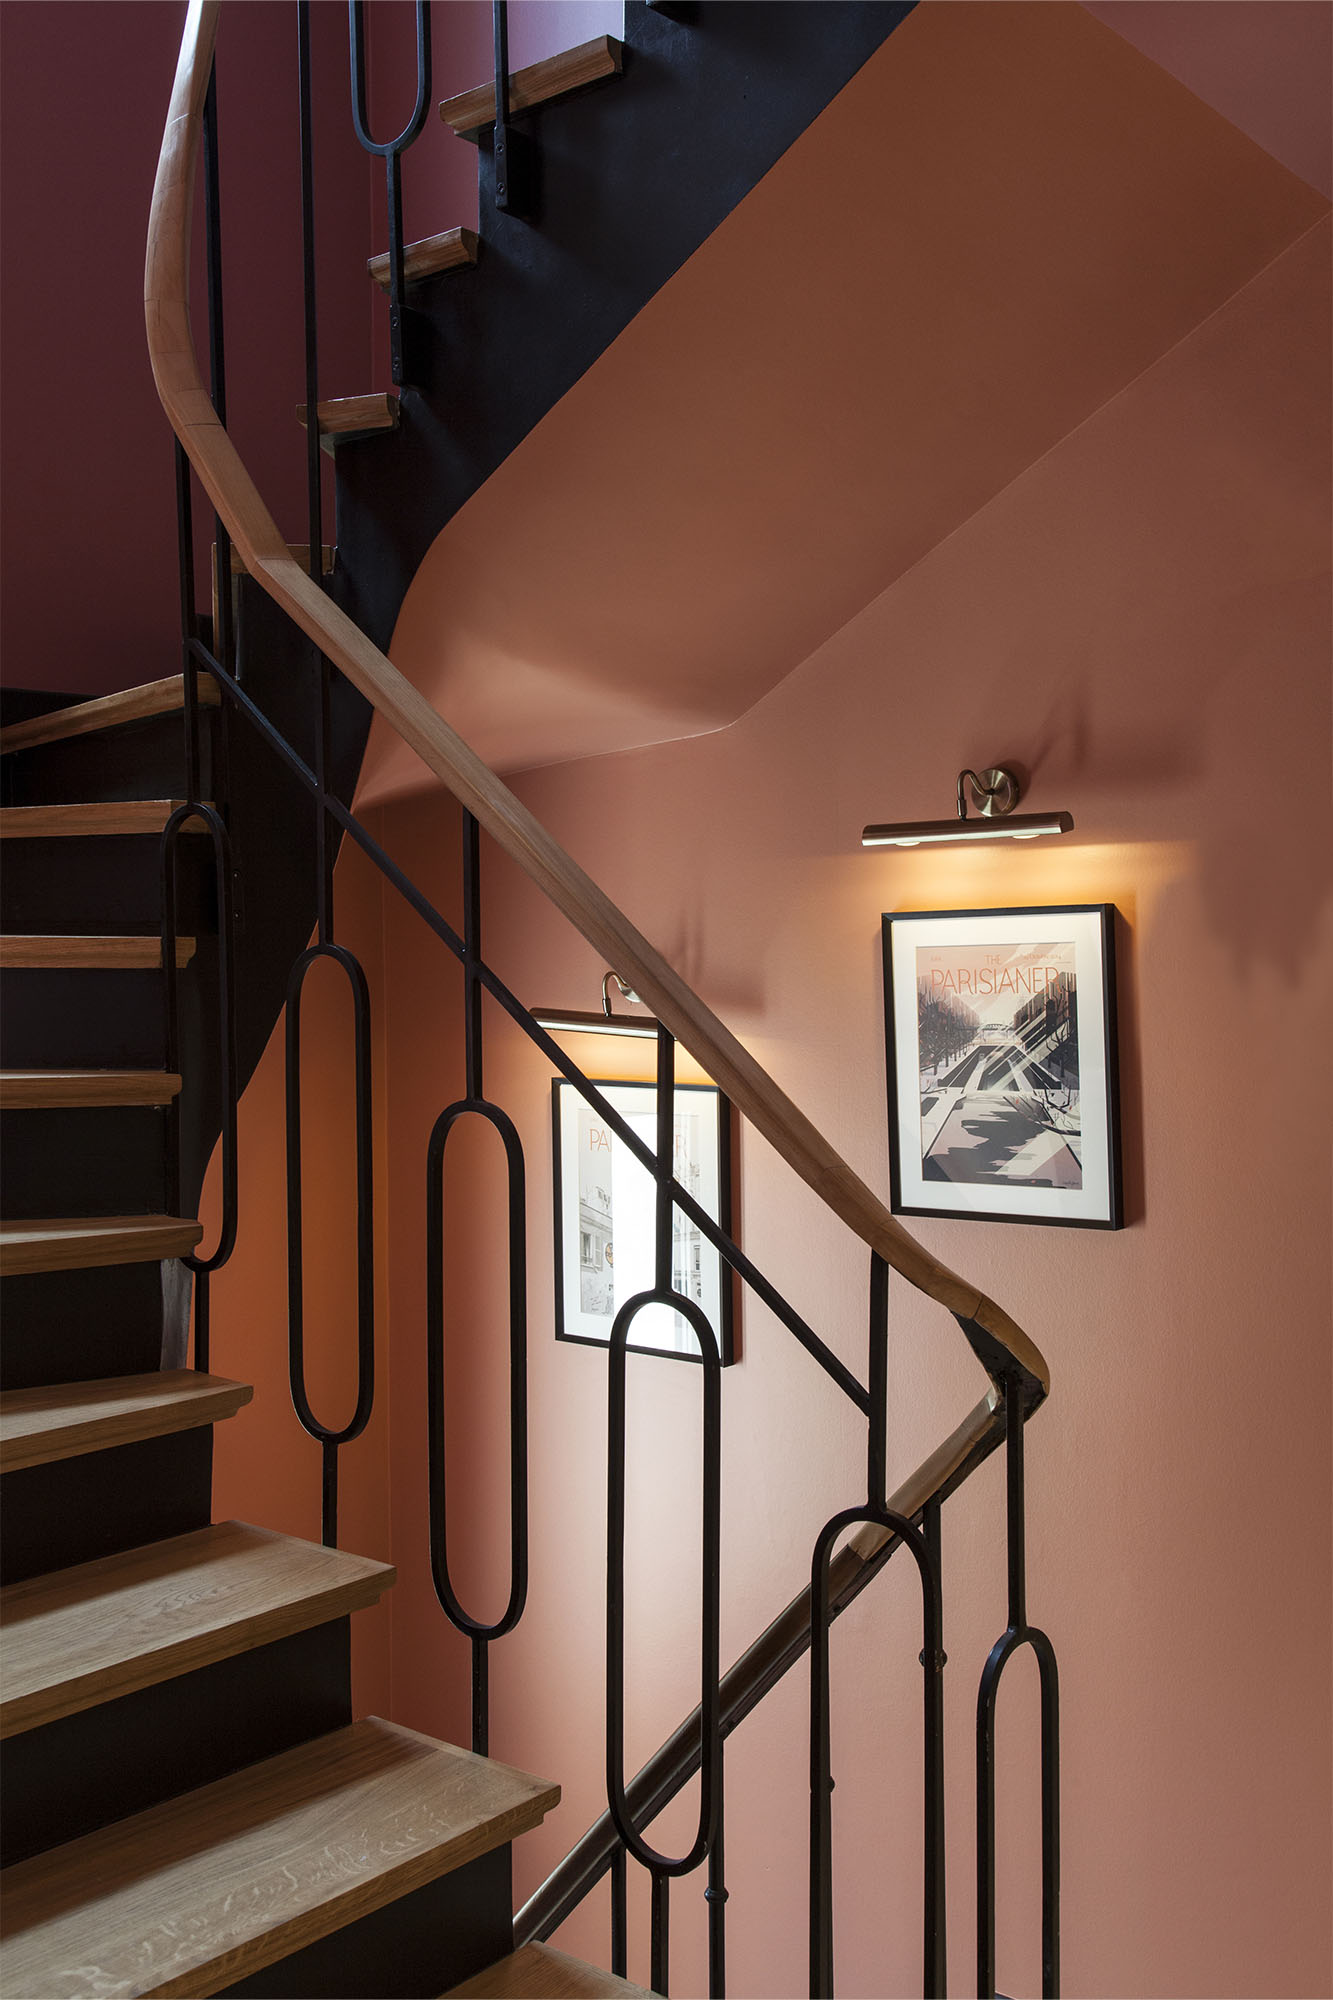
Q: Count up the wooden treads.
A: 13